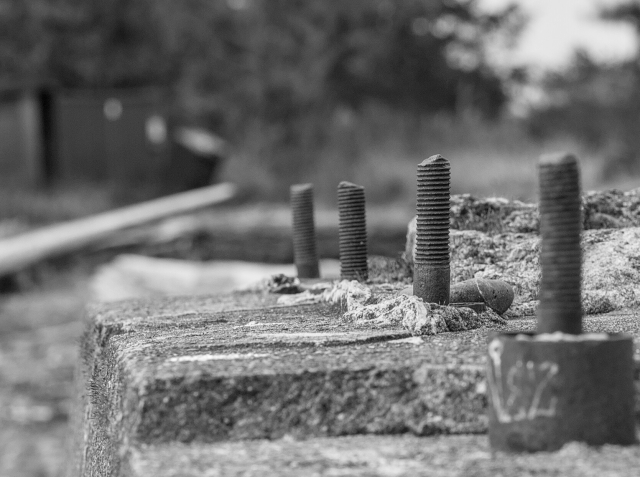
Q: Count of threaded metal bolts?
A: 4